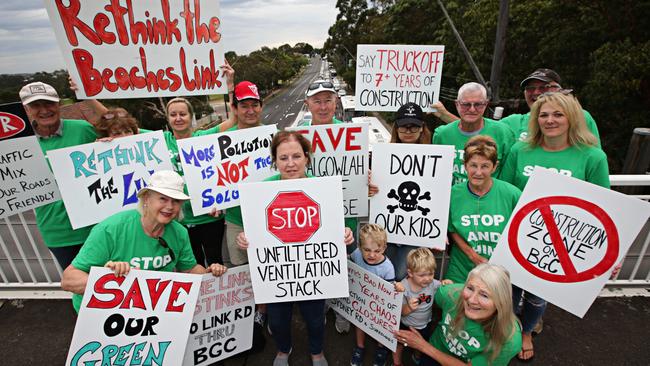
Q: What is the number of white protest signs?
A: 12